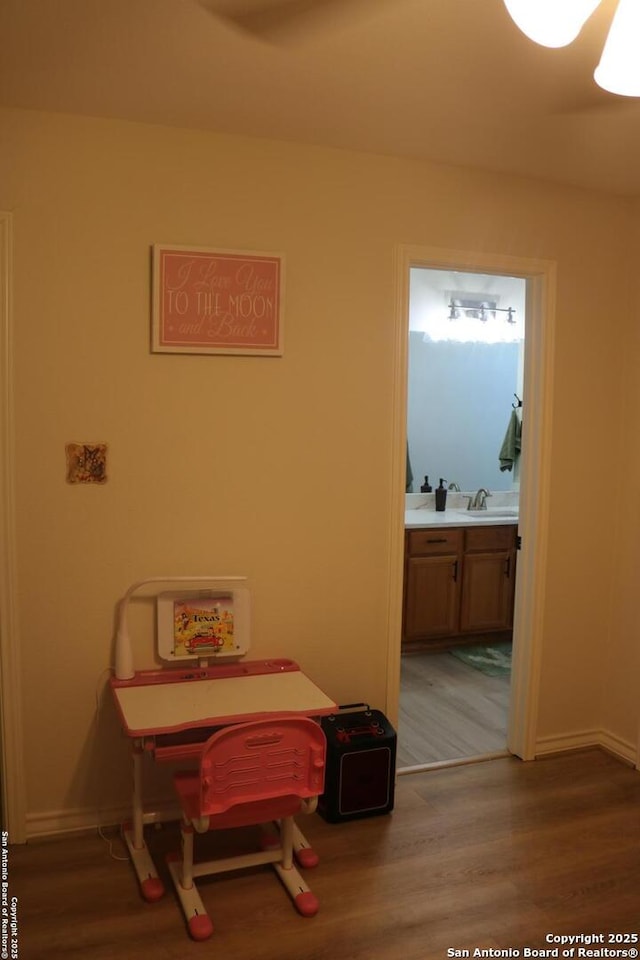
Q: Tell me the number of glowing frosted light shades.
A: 2